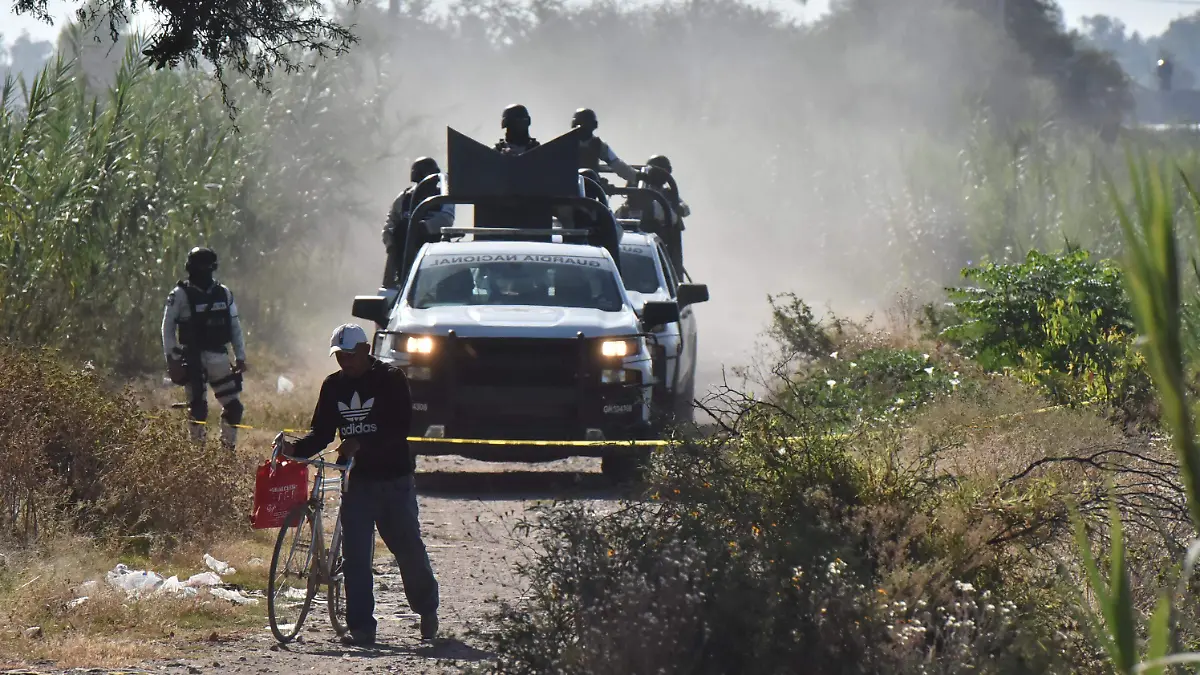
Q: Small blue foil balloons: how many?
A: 0